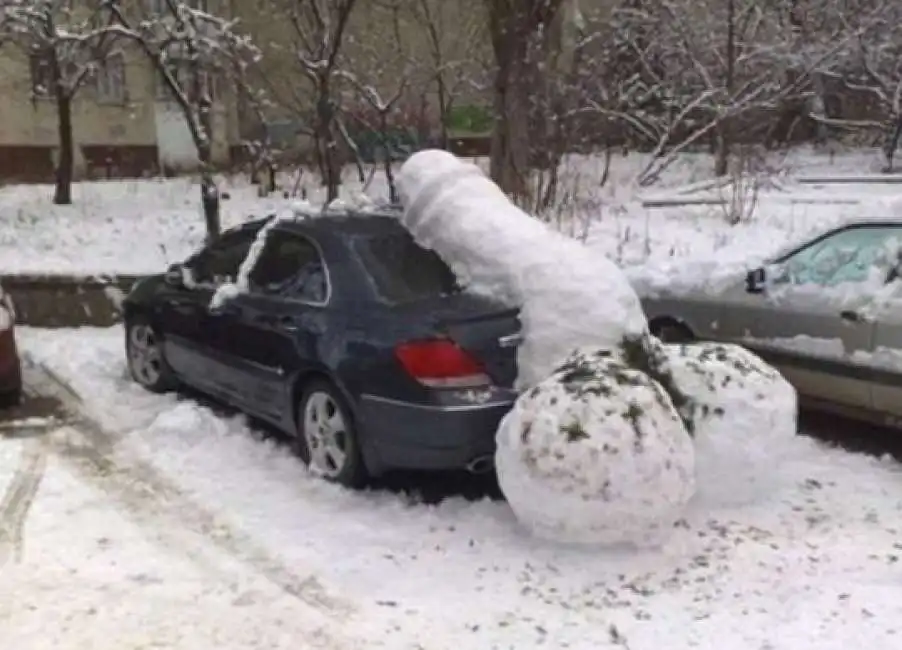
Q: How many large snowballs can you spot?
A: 2